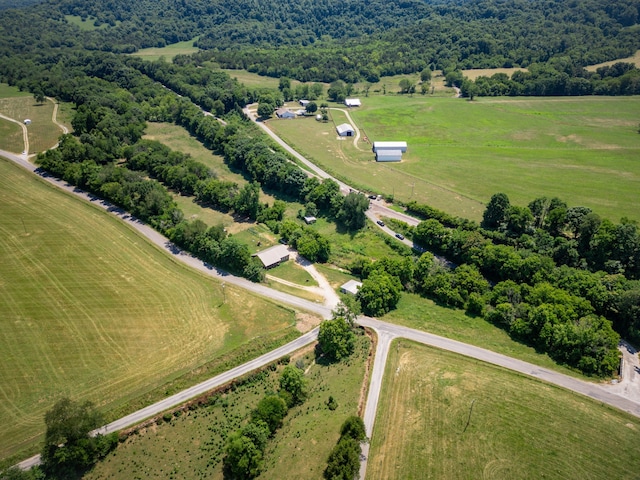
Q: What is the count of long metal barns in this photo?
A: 2